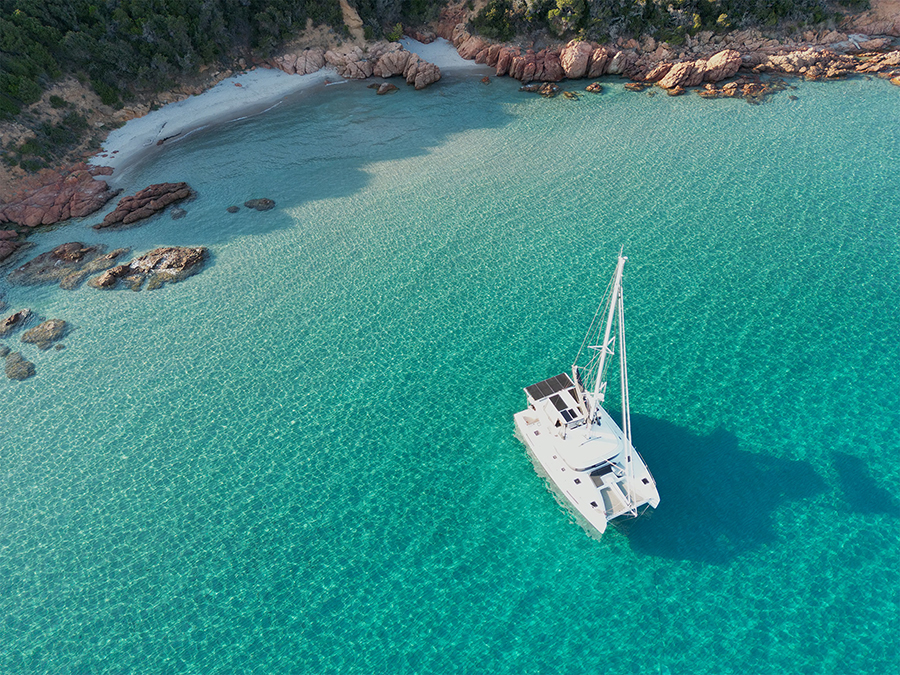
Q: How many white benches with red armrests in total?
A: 0